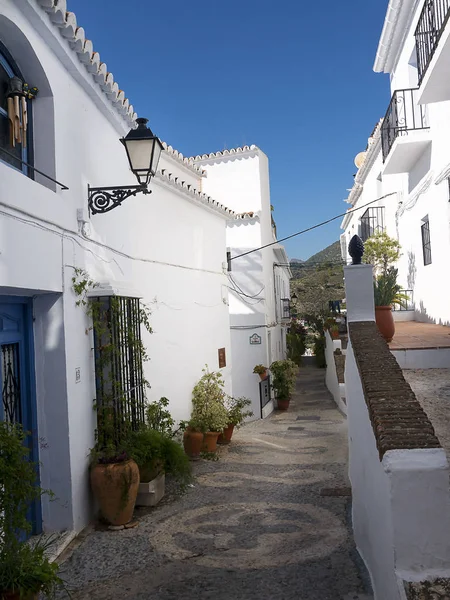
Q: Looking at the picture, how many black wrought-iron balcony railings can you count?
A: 3